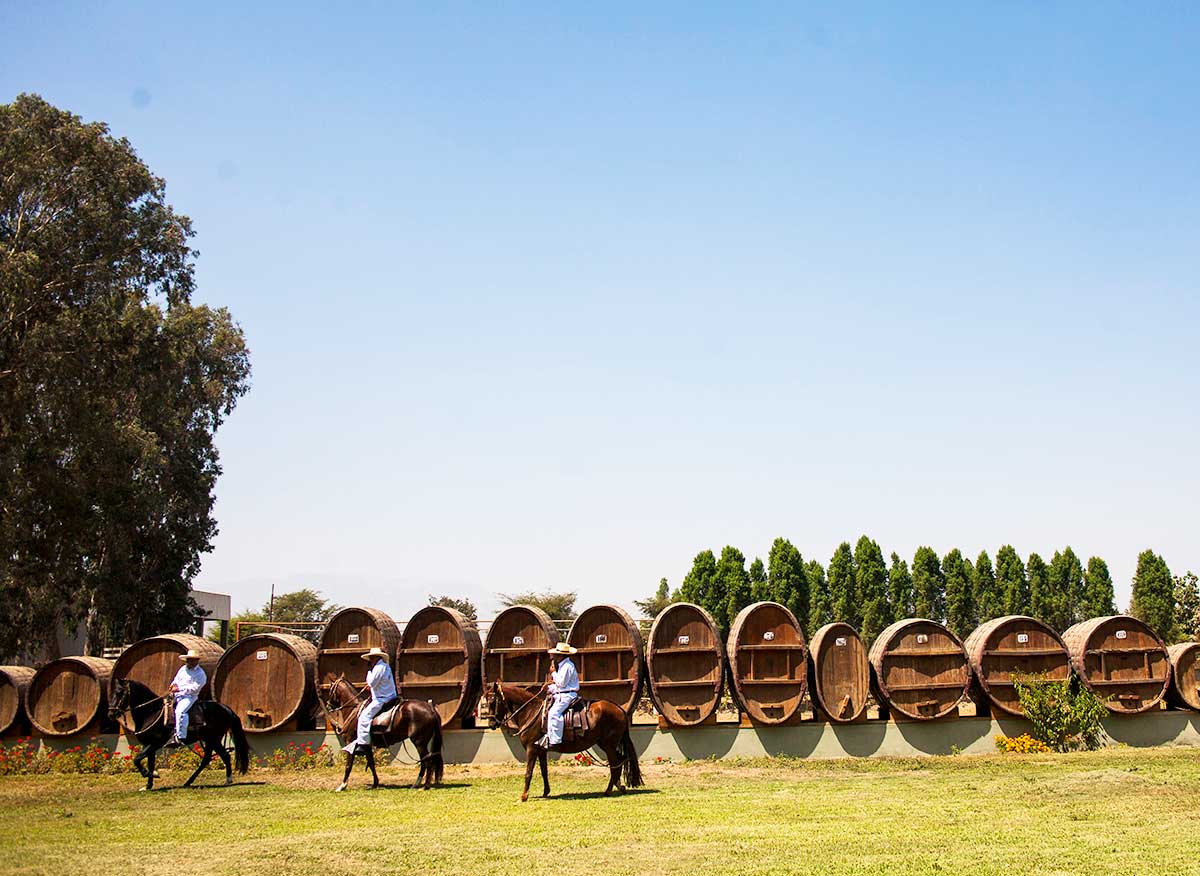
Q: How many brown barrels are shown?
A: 15